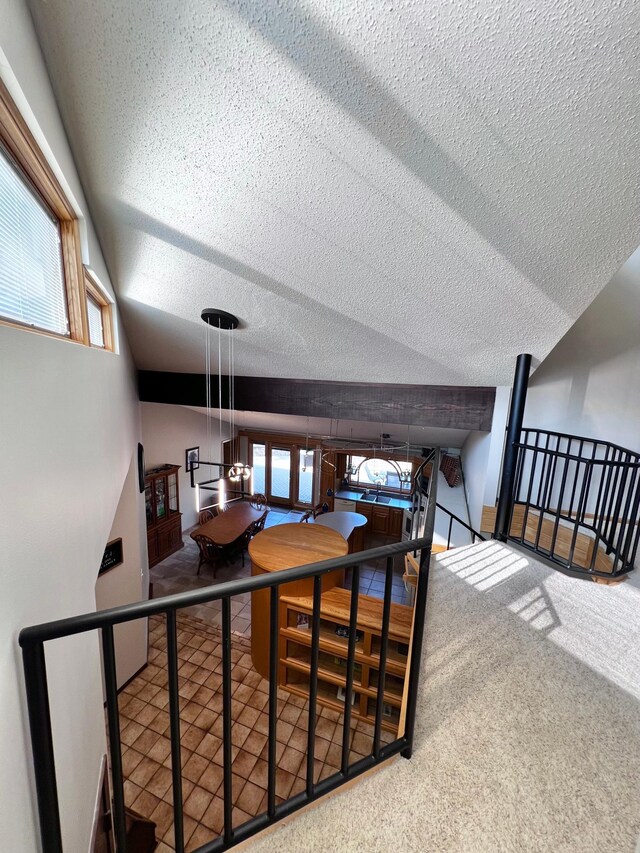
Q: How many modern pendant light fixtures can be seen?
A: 1